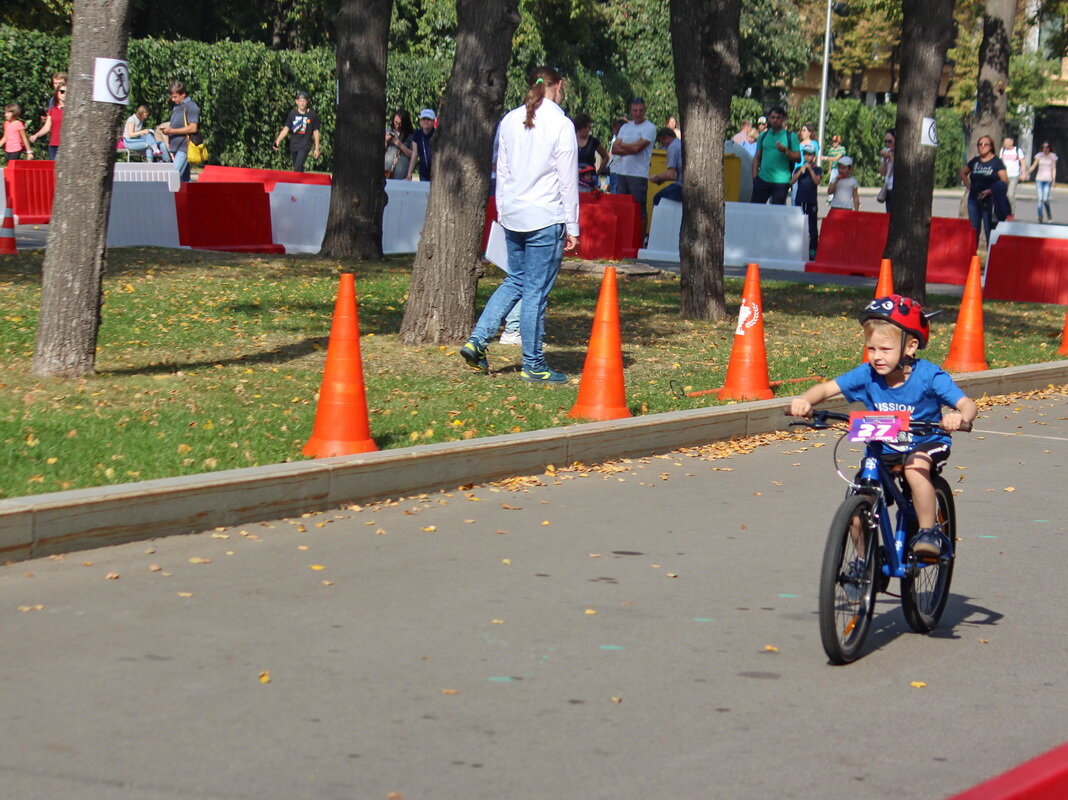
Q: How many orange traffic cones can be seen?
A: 7